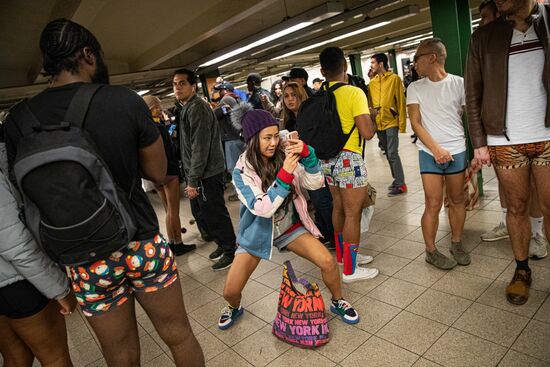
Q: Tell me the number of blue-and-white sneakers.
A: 2